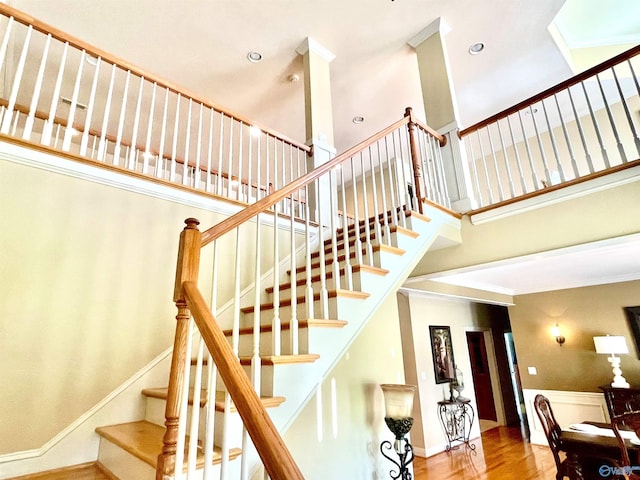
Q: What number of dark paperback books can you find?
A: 0